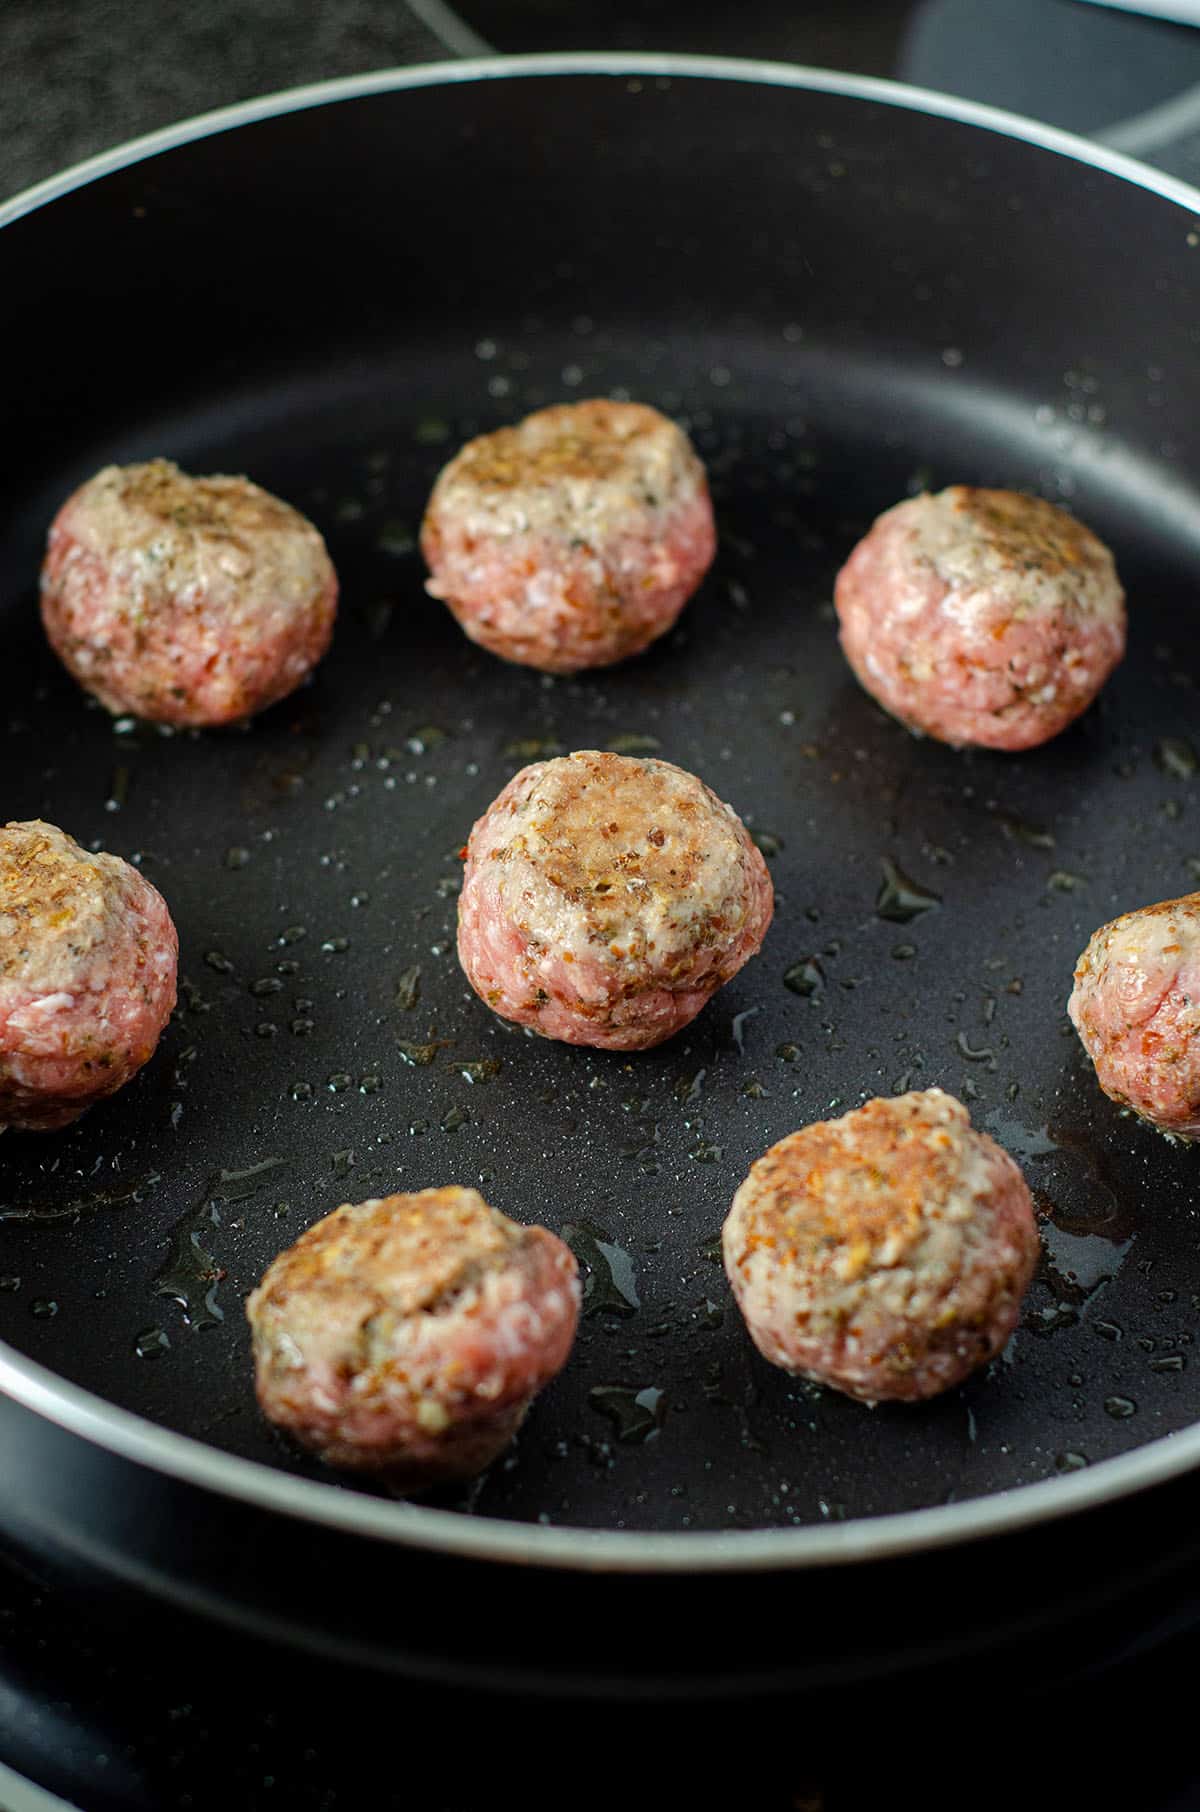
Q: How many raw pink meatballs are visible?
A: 8